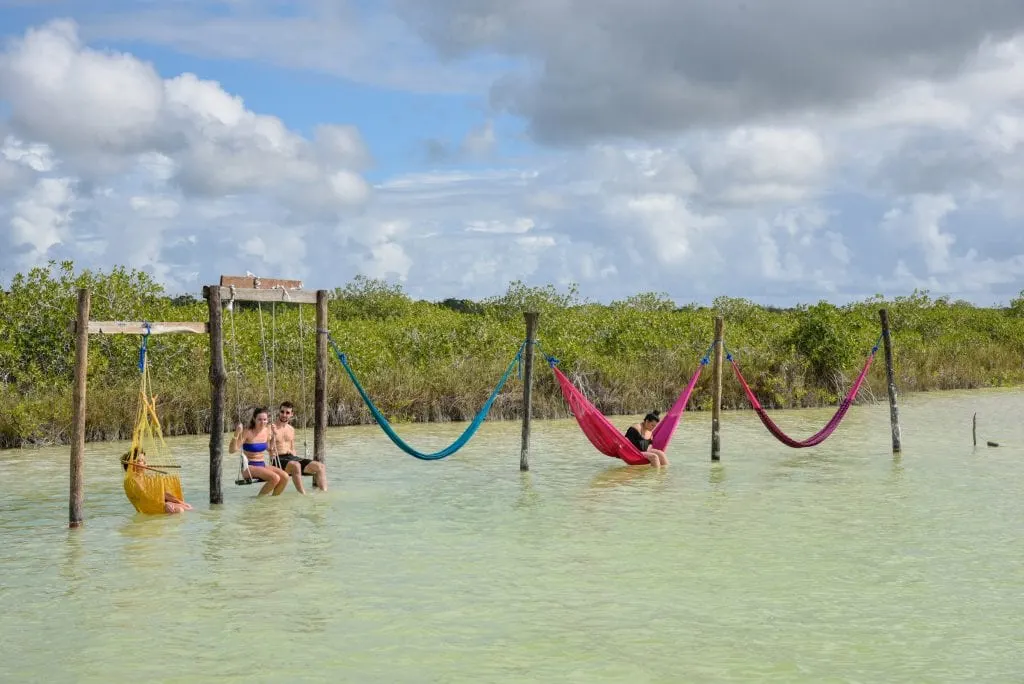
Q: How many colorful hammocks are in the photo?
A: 4